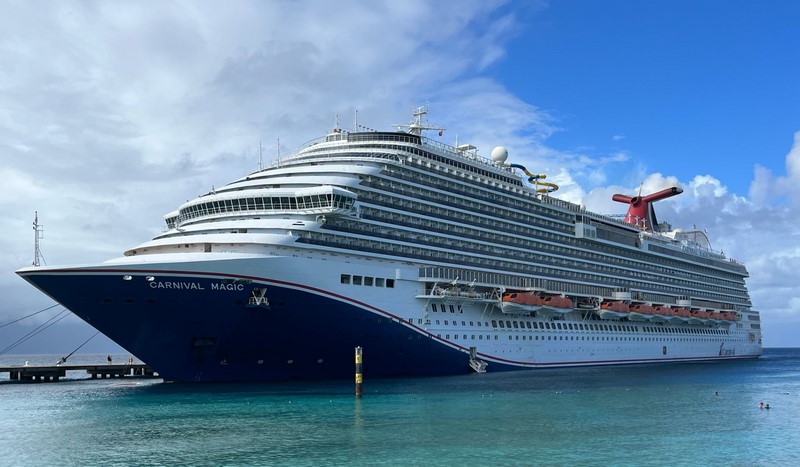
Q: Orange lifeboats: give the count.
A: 9